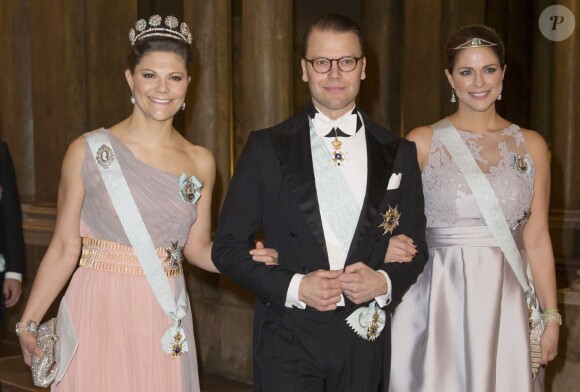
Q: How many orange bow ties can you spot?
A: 0